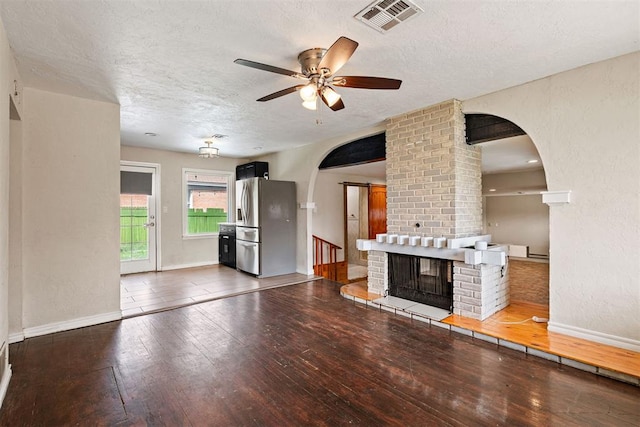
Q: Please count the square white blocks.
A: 6